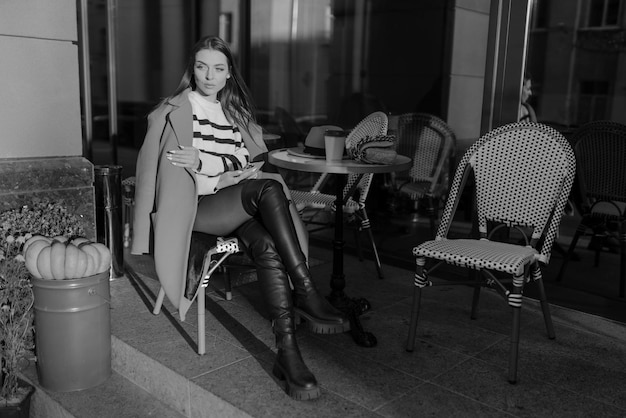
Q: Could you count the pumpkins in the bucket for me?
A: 1